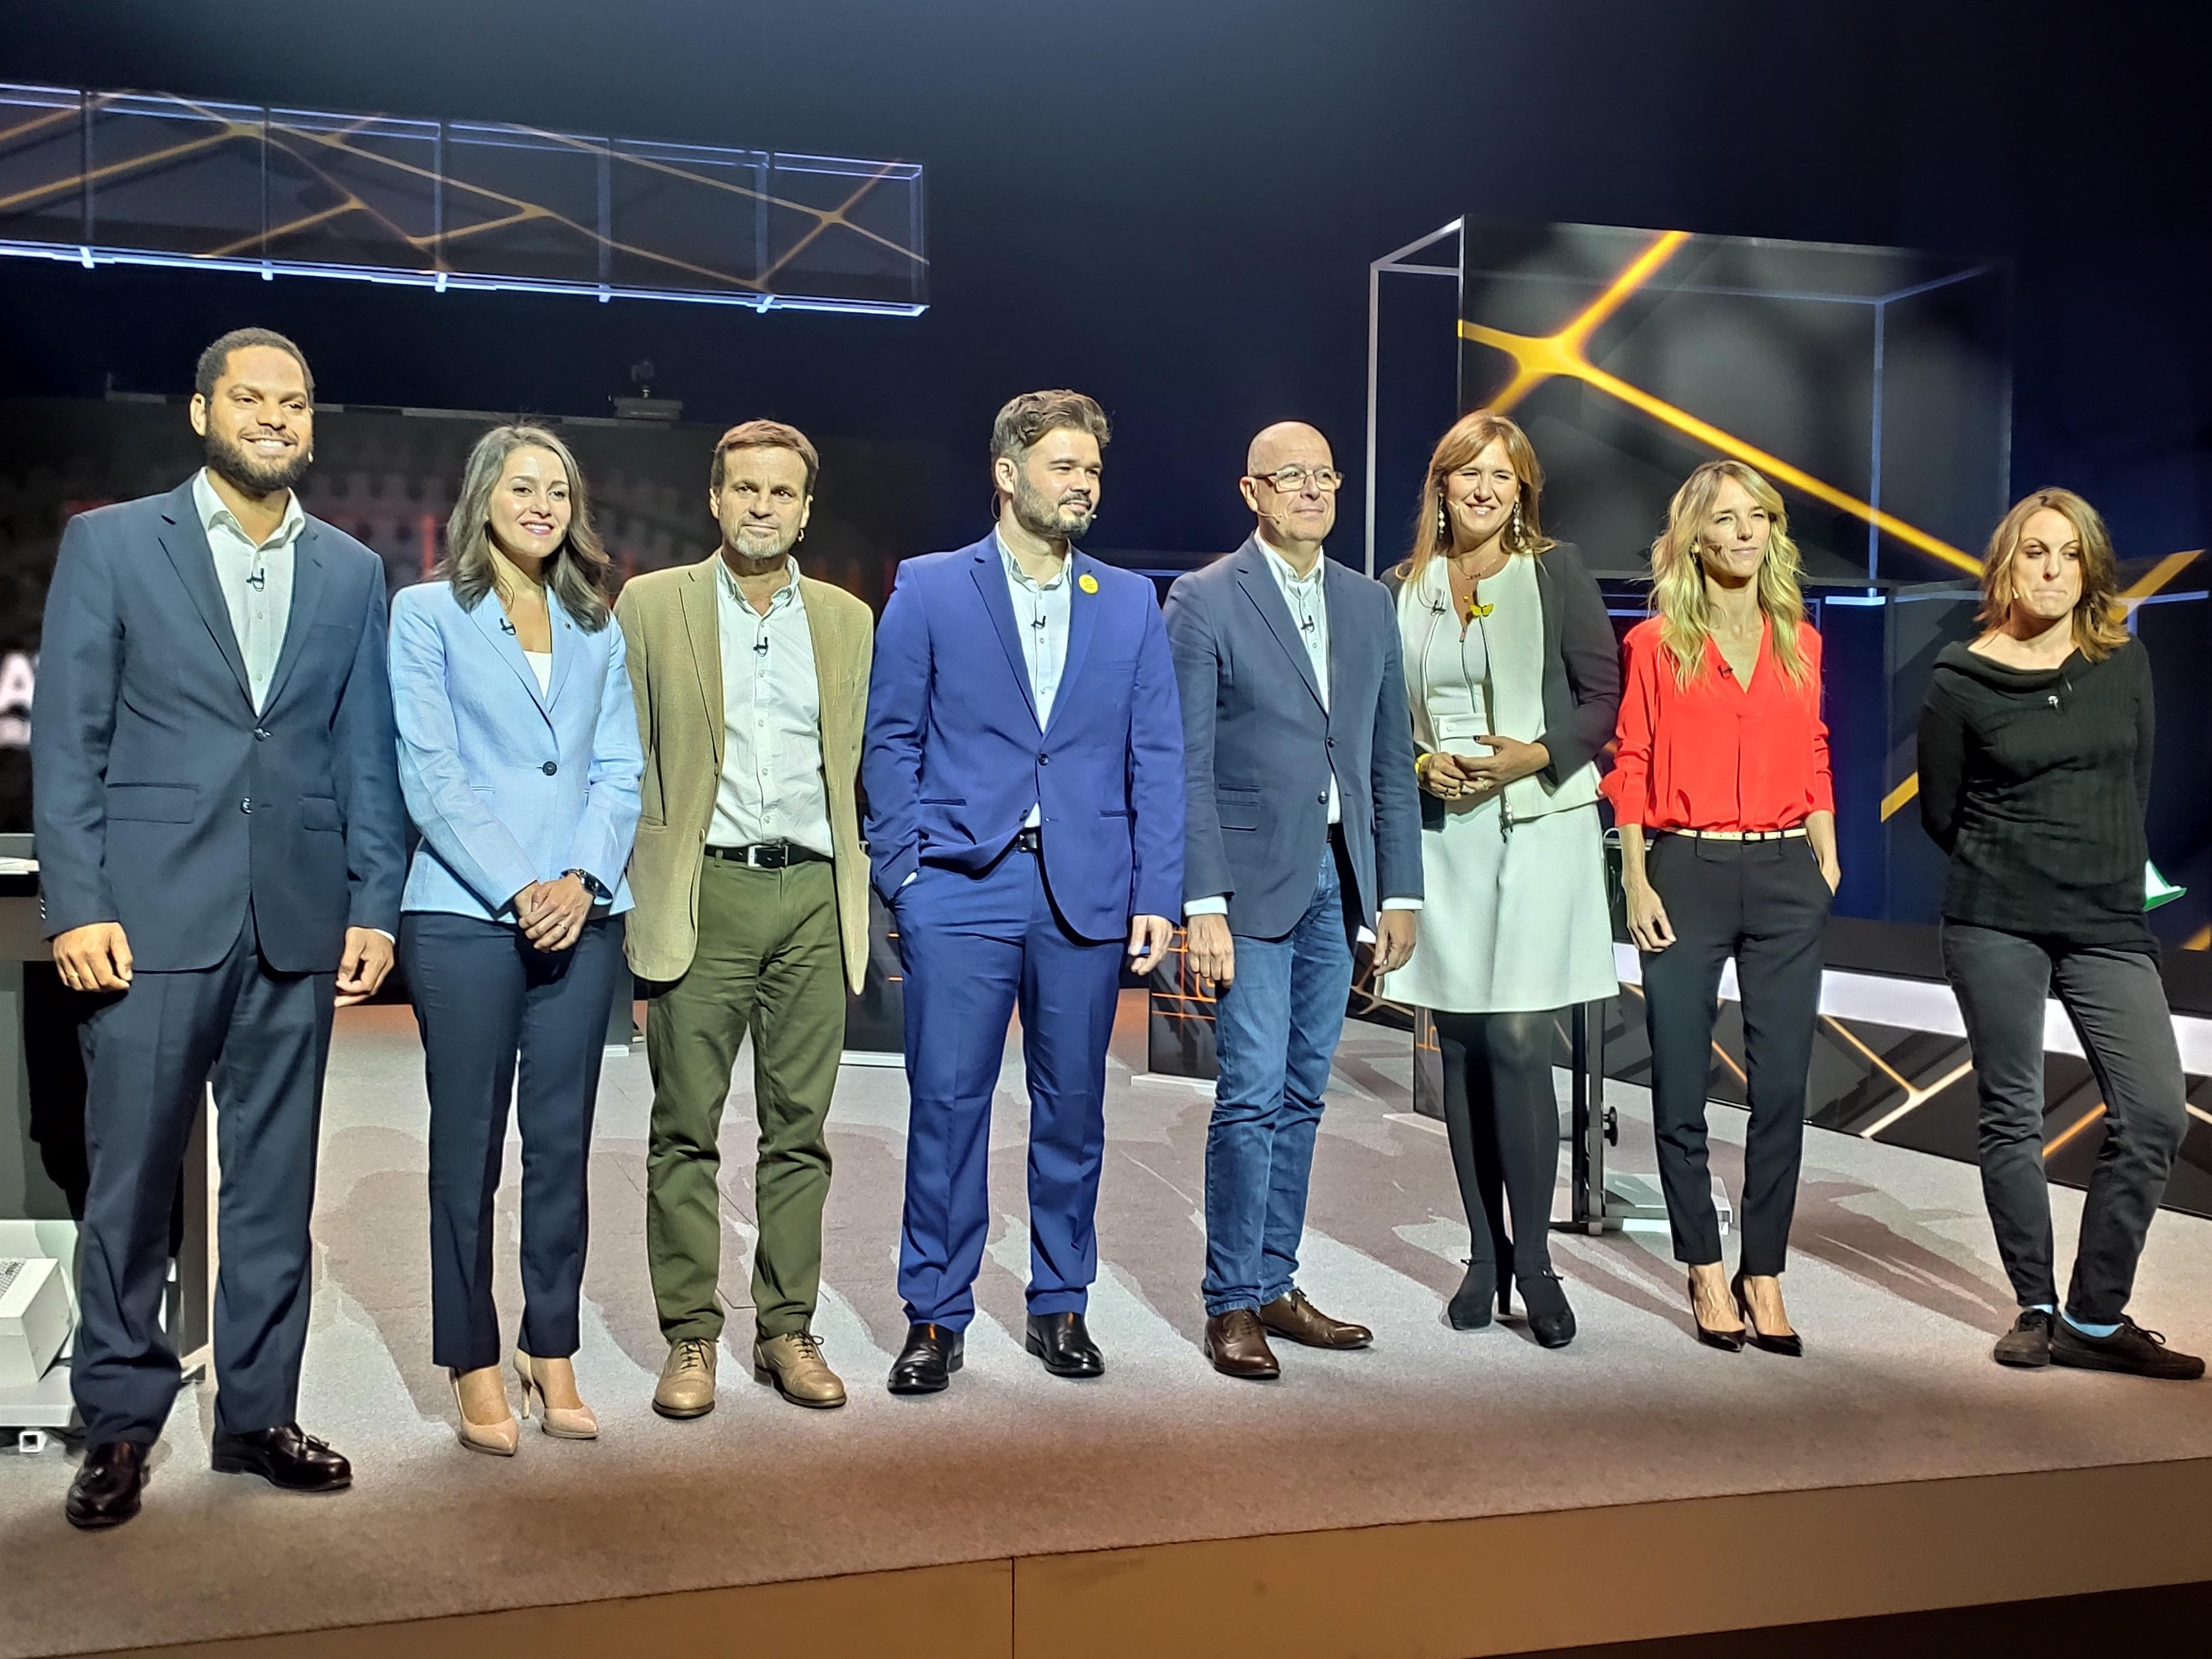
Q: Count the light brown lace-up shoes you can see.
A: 2